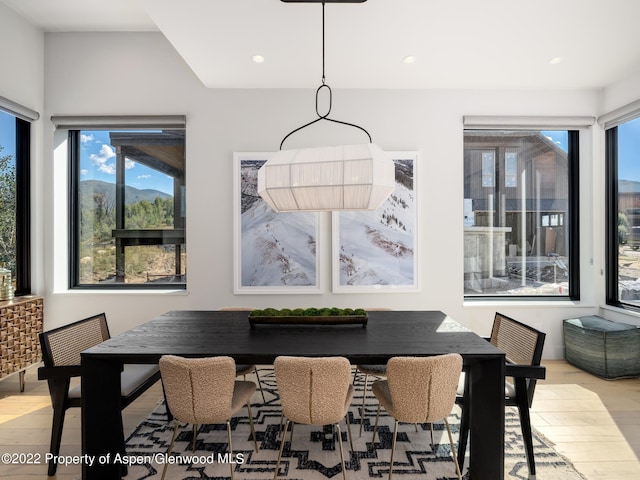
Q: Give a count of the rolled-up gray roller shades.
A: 4